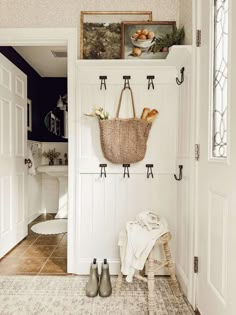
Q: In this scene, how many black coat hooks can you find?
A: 8